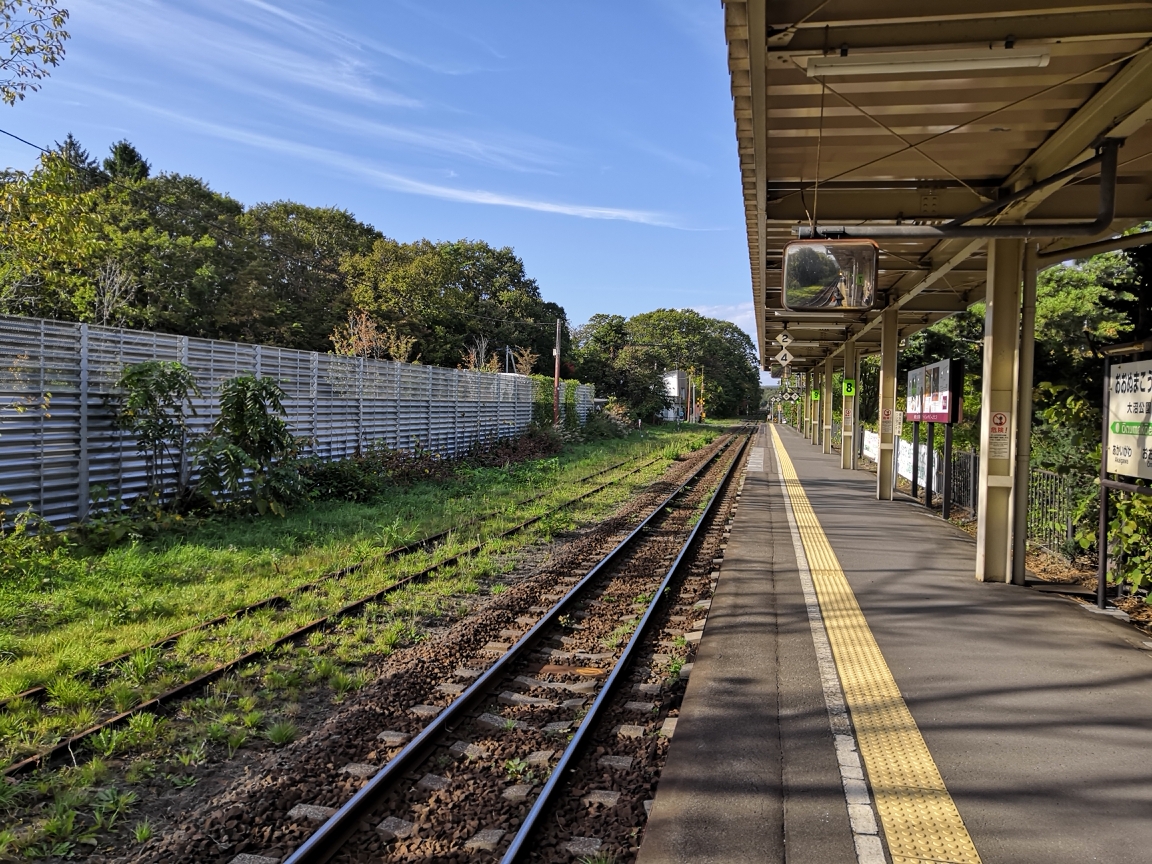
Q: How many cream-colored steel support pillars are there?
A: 6